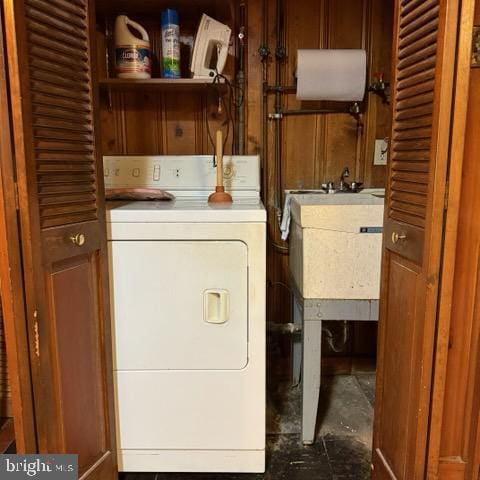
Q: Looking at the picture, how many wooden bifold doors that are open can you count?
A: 2